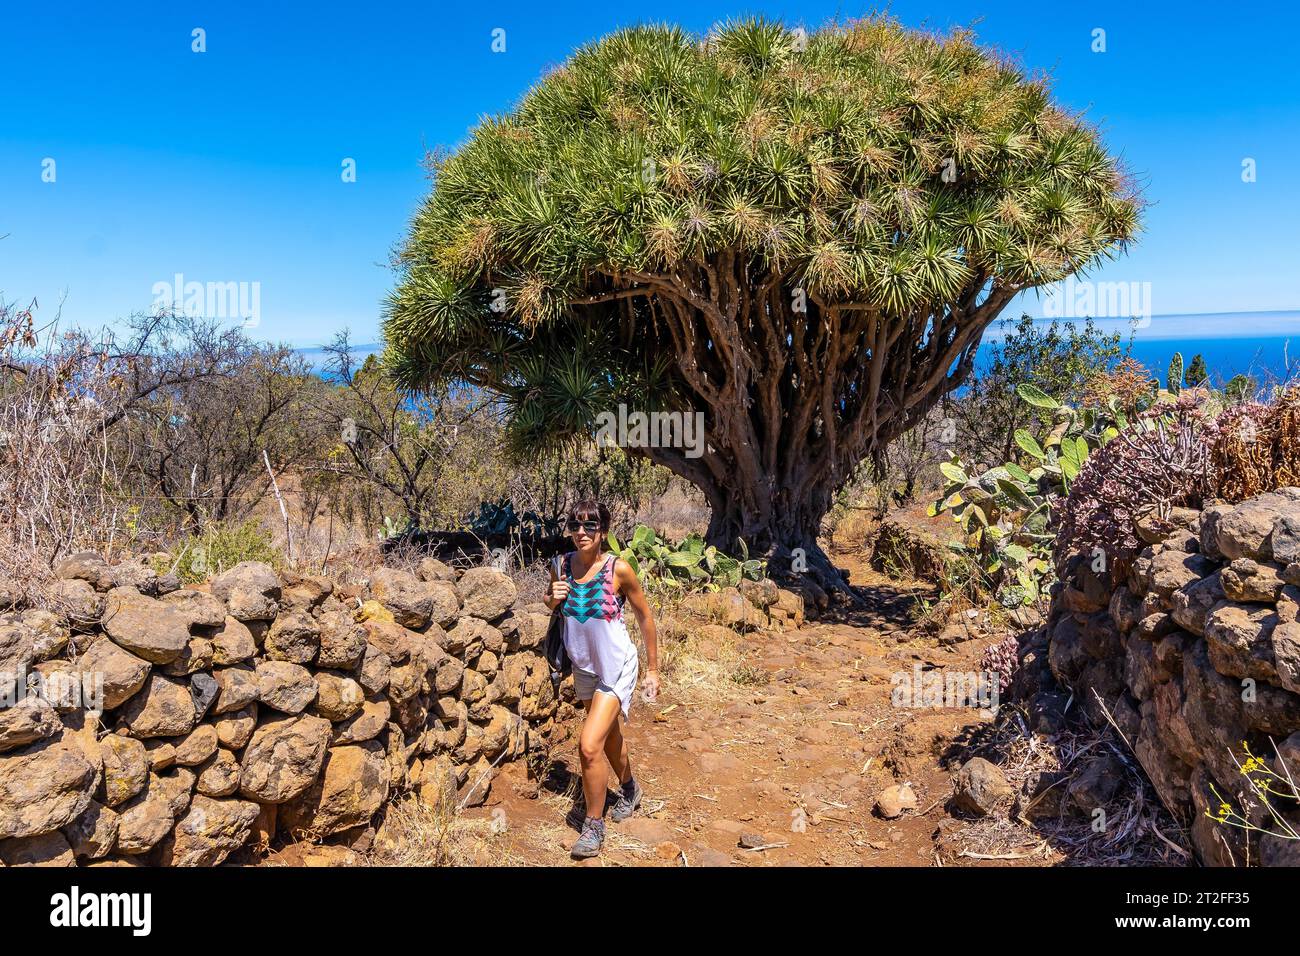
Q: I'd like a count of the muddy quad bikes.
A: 0